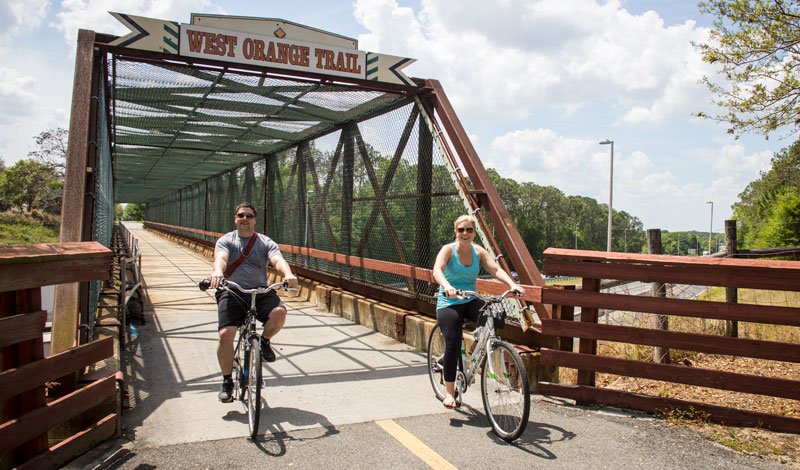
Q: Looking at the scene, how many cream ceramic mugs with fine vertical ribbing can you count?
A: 0